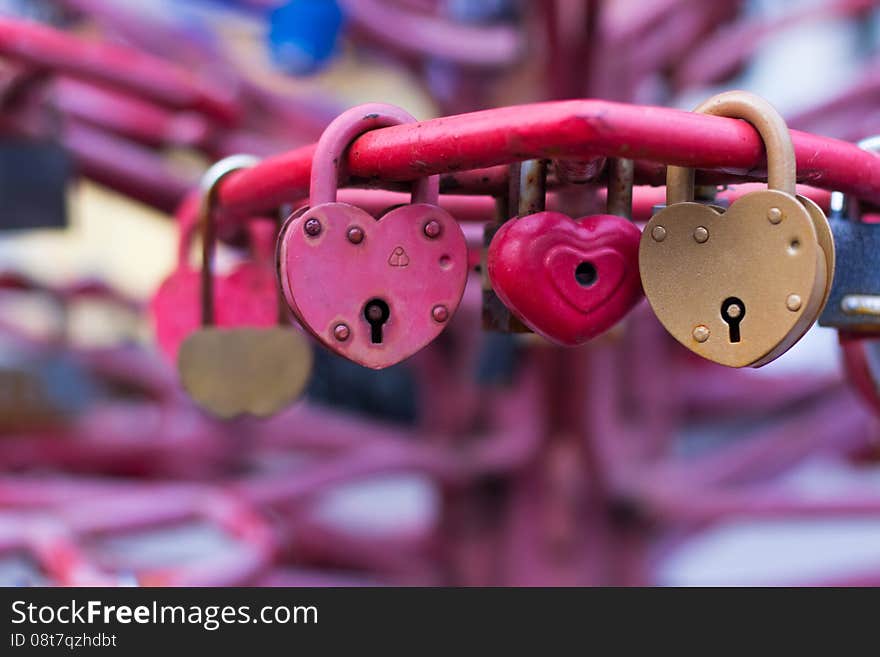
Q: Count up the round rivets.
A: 10